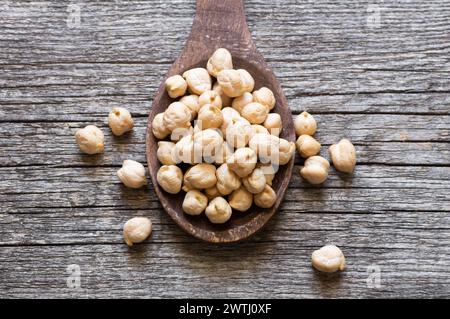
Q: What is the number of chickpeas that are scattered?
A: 9